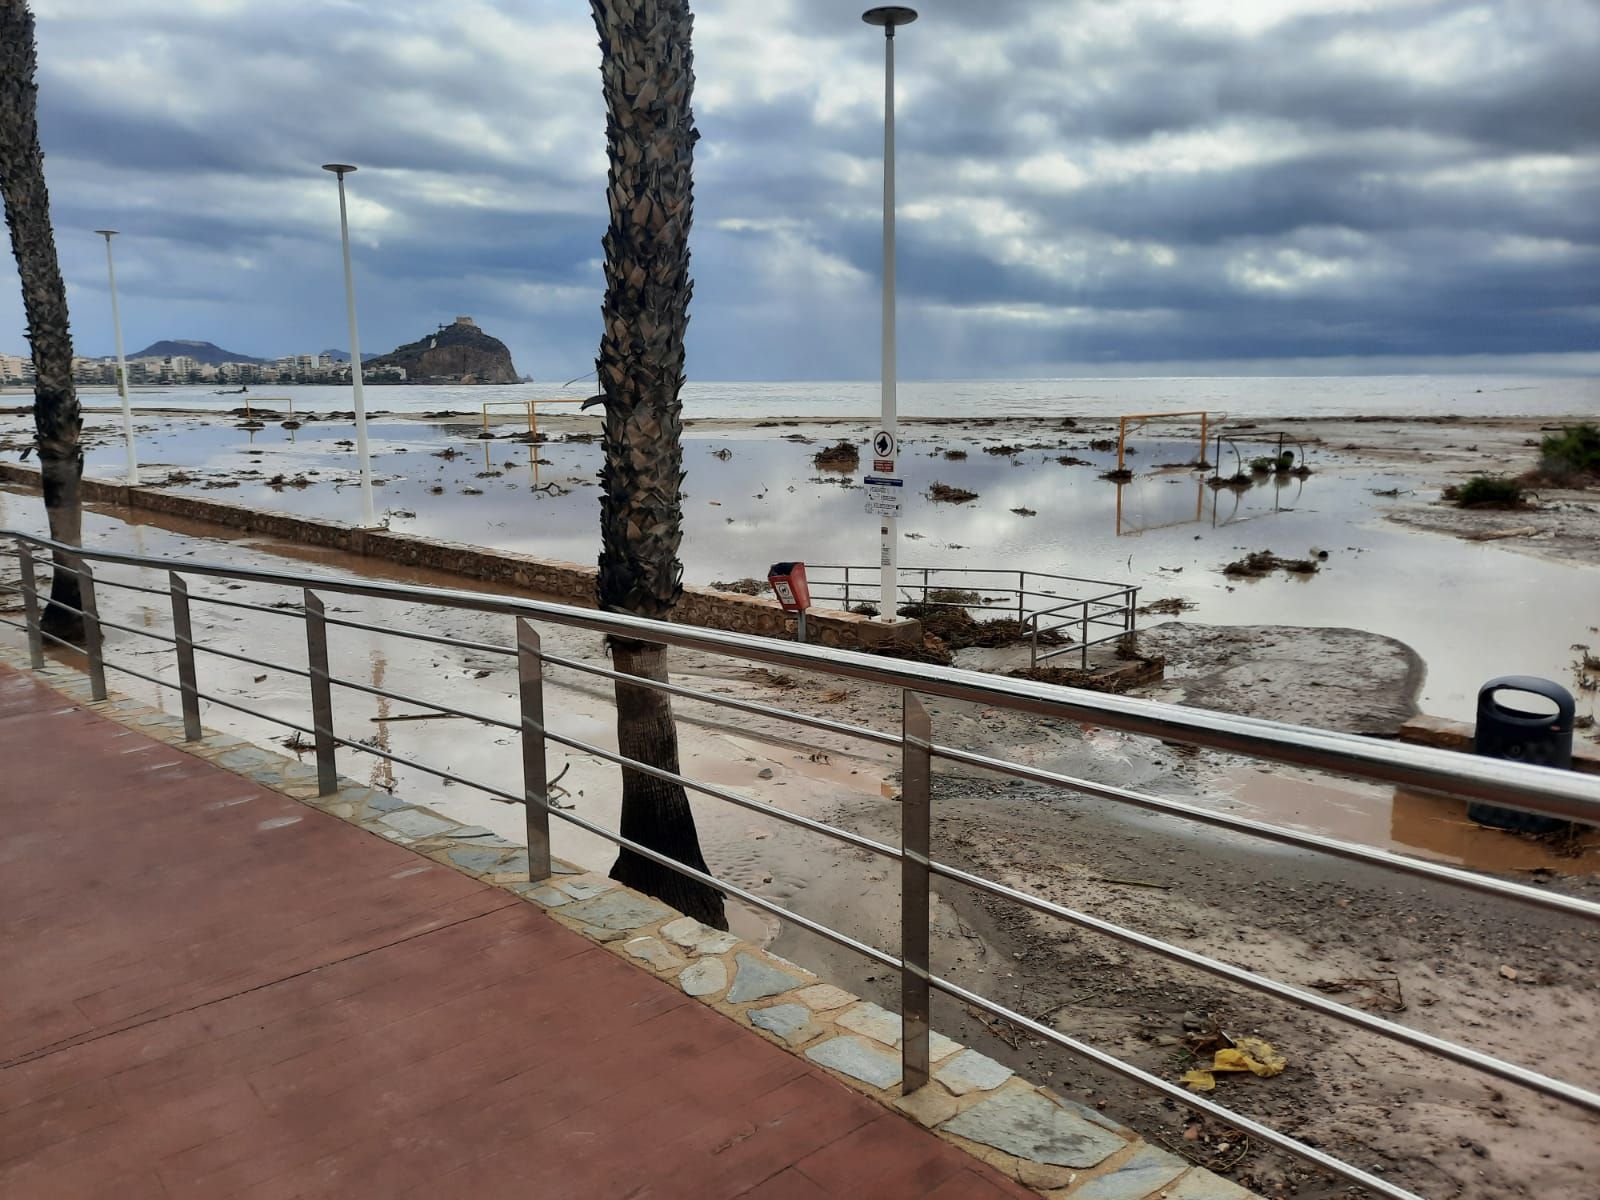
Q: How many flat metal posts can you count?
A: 6